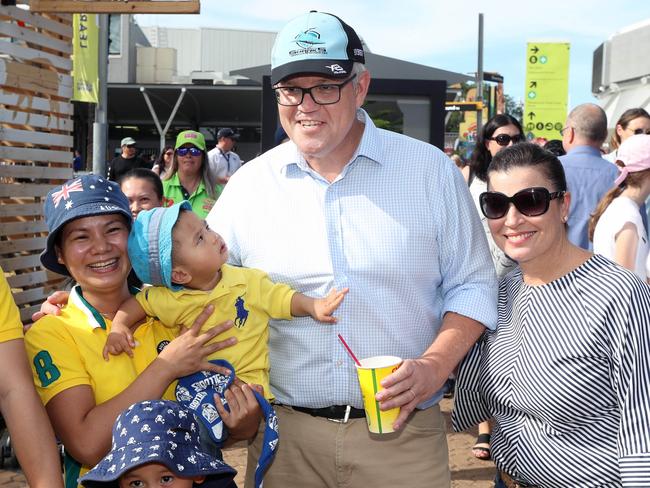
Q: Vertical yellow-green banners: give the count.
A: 2